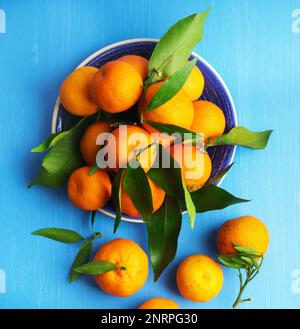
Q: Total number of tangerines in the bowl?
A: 11